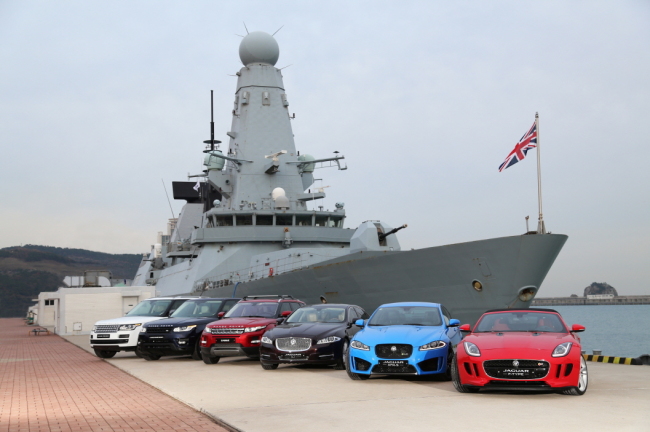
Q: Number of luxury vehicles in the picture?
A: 6